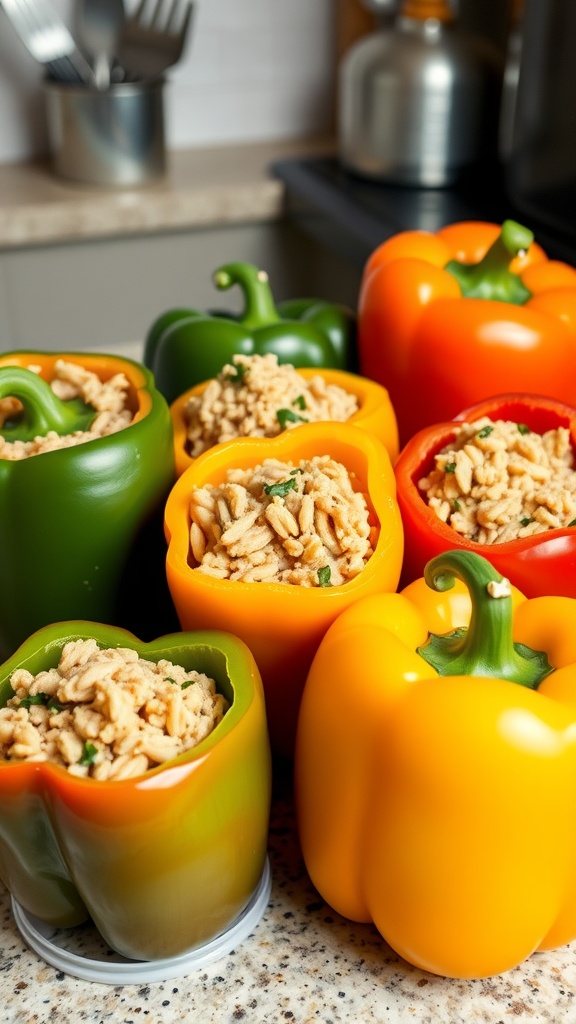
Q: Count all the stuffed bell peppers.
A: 5